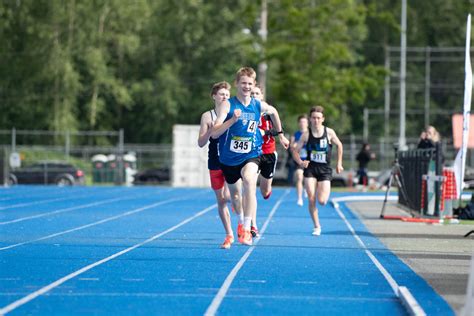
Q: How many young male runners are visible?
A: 5